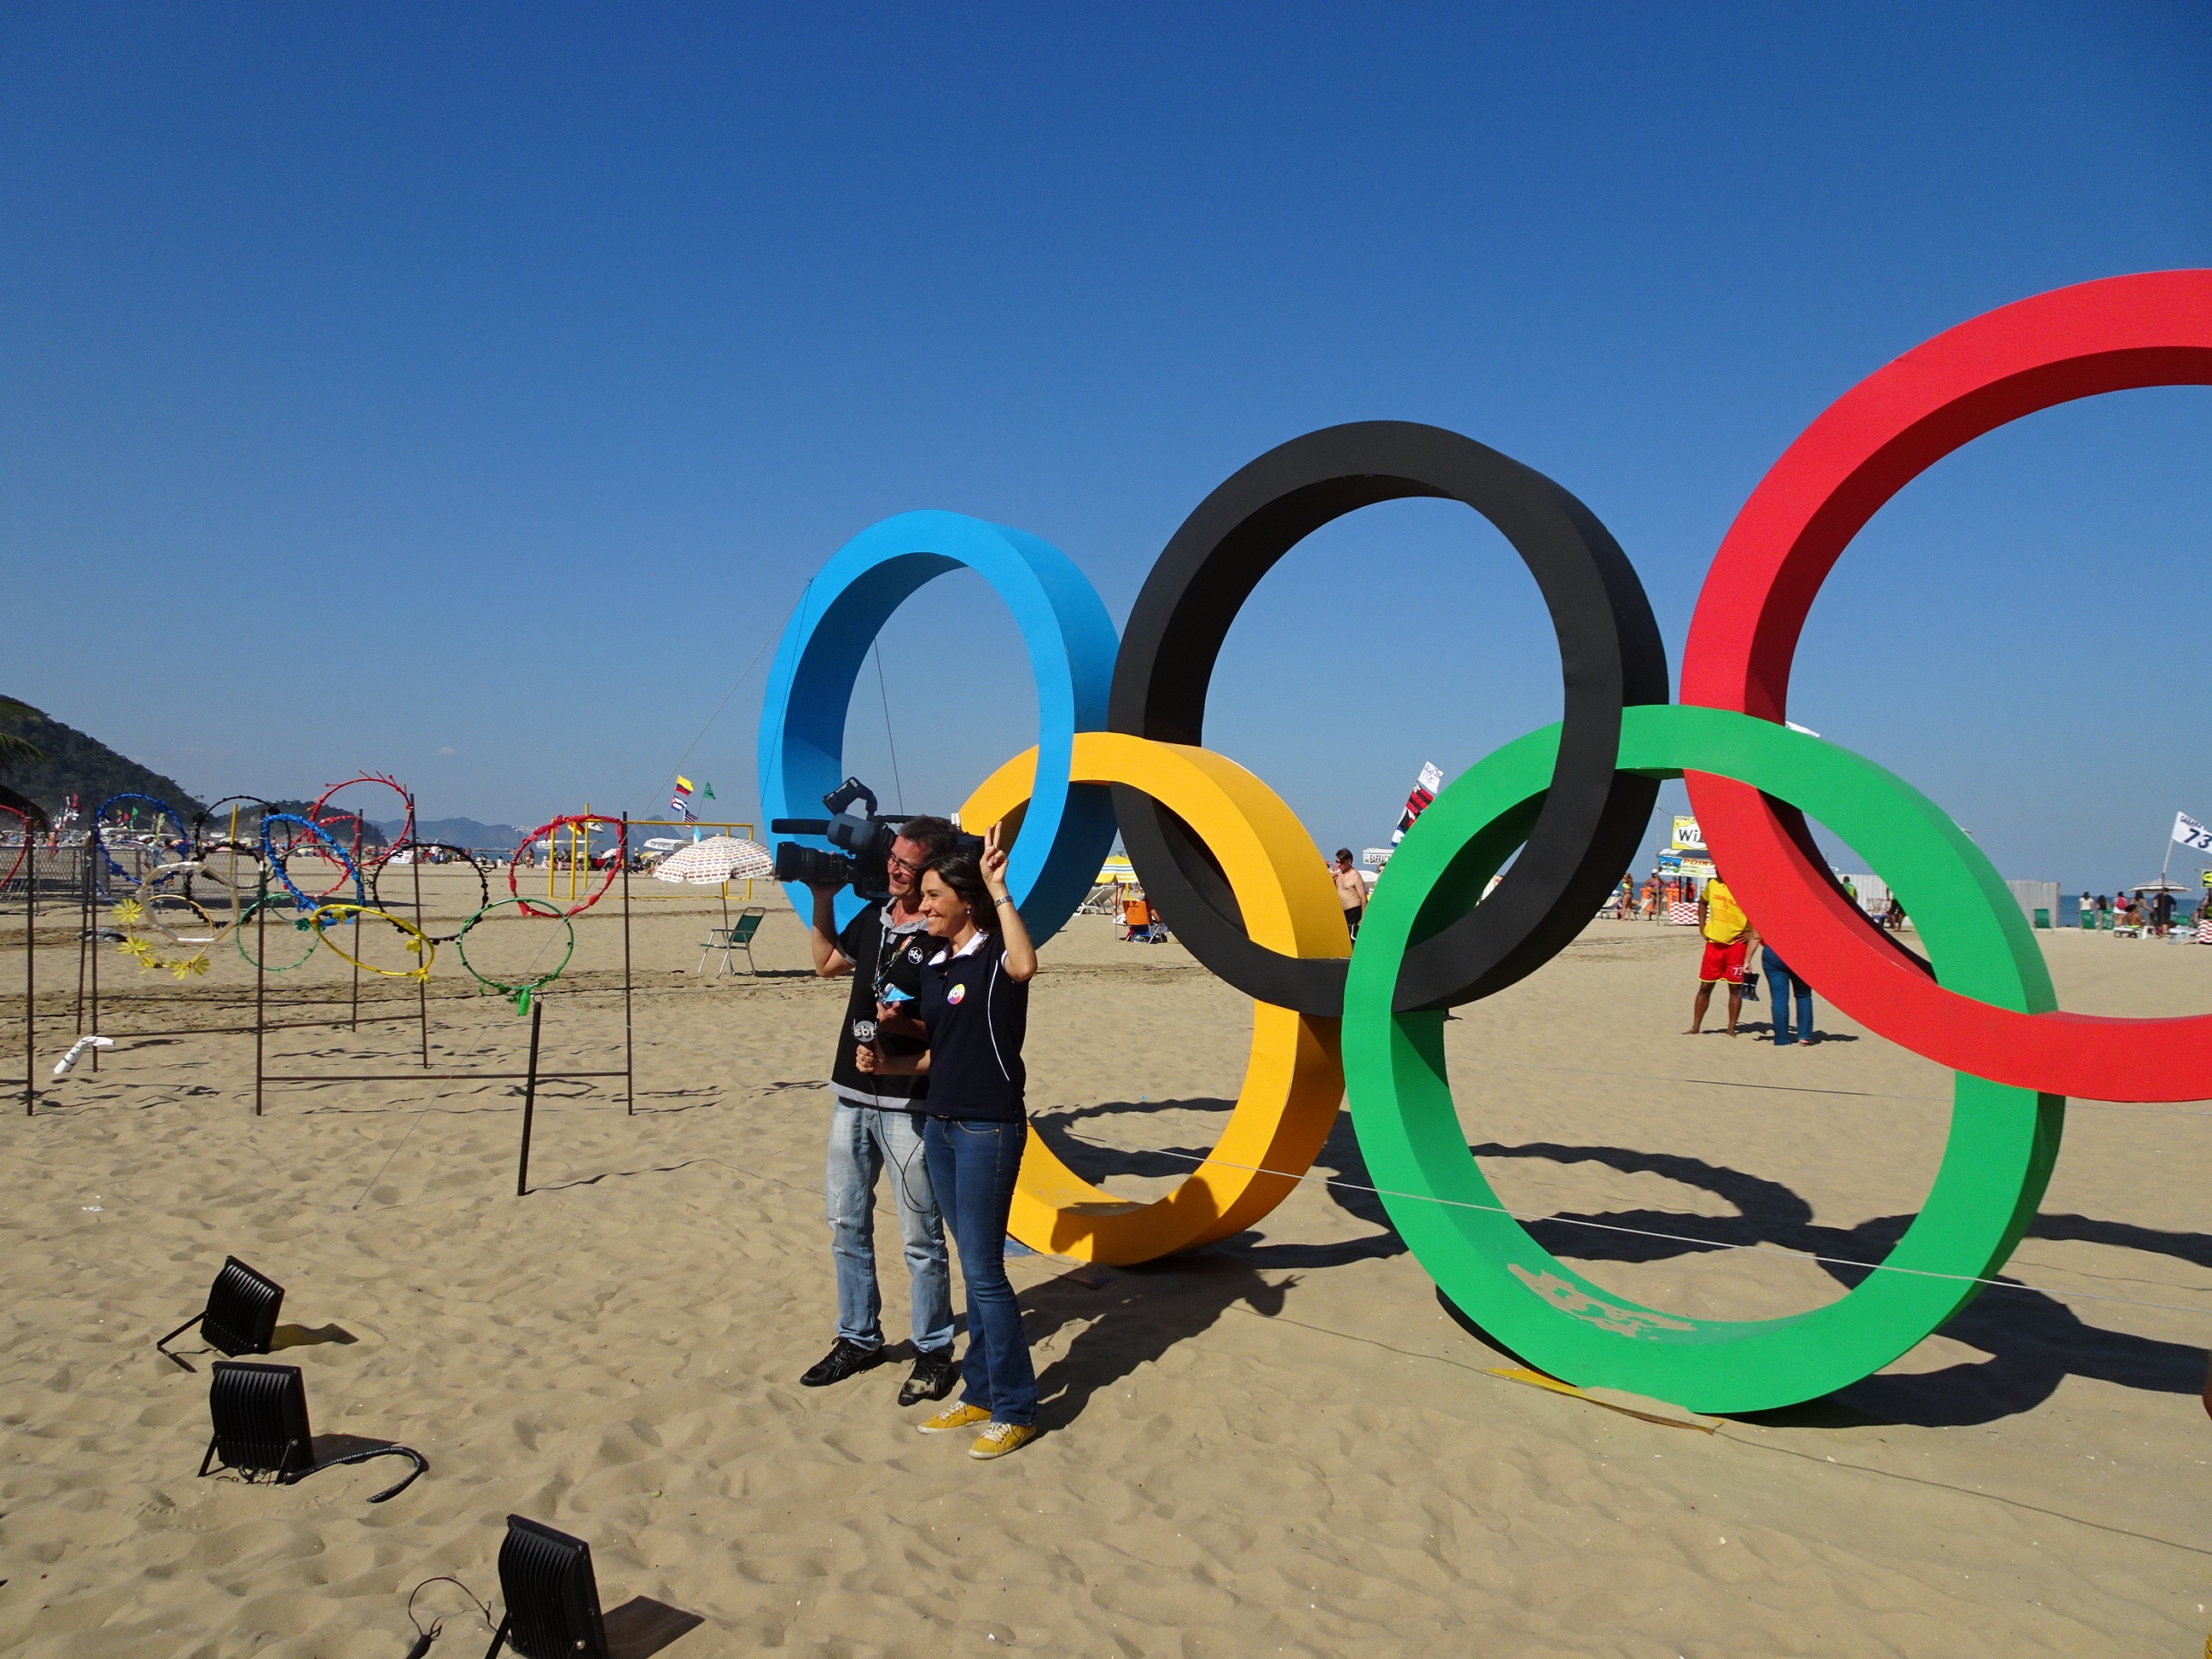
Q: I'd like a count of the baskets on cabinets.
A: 0